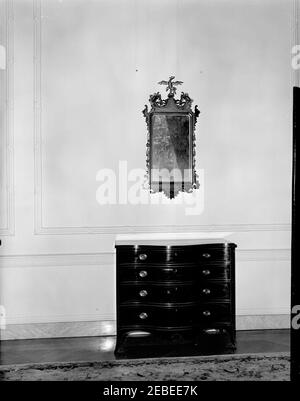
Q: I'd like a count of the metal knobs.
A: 8